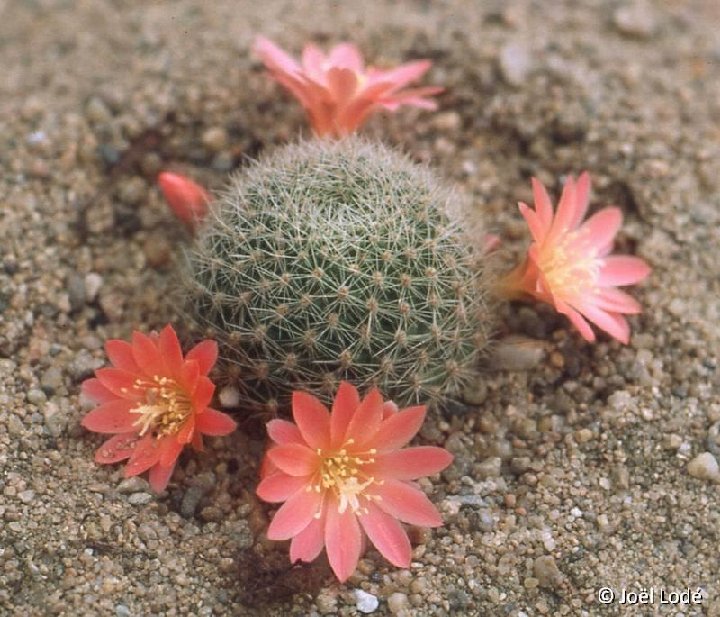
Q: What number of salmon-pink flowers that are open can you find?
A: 4